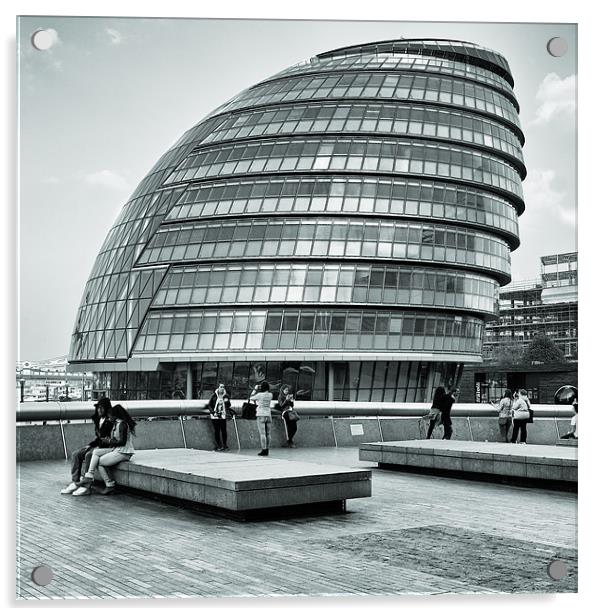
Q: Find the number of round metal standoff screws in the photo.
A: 4